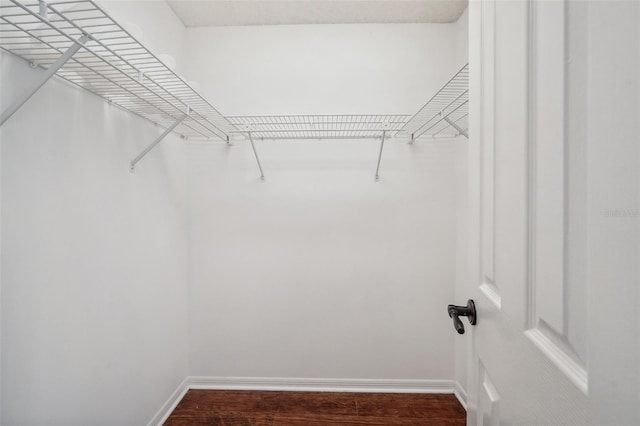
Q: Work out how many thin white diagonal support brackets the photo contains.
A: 5